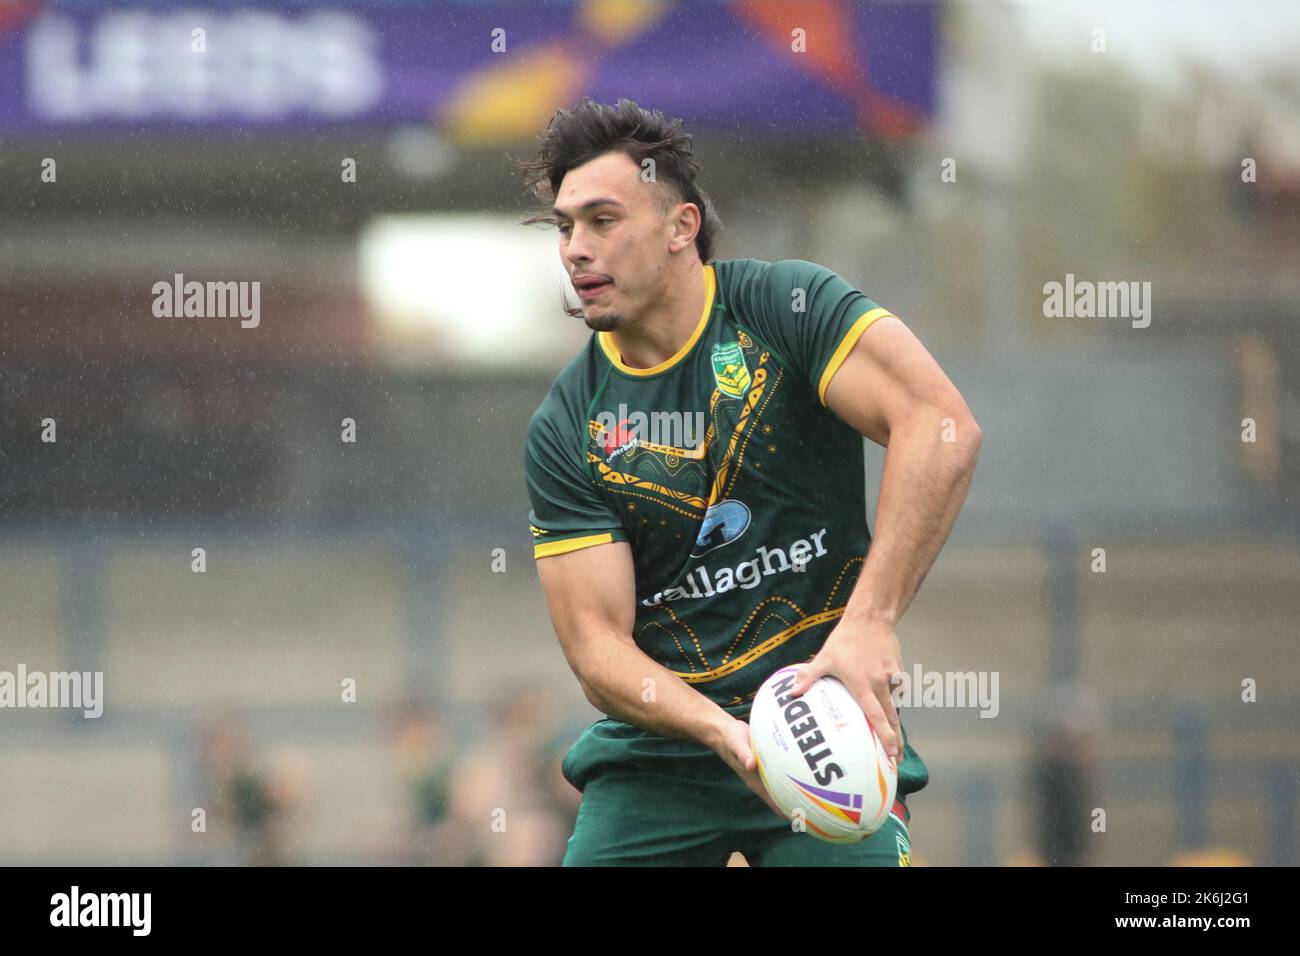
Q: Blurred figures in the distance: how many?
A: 4